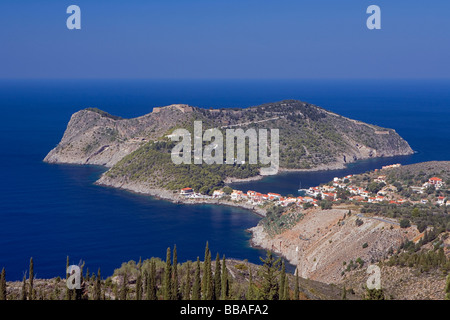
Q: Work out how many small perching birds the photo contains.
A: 0